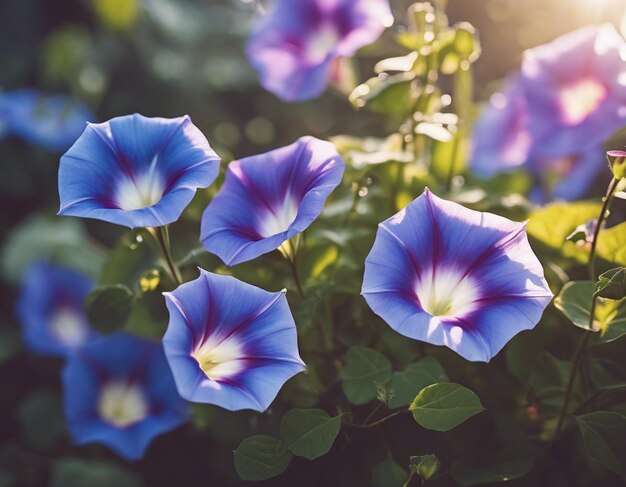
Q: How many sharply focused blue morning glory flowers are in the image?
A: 4